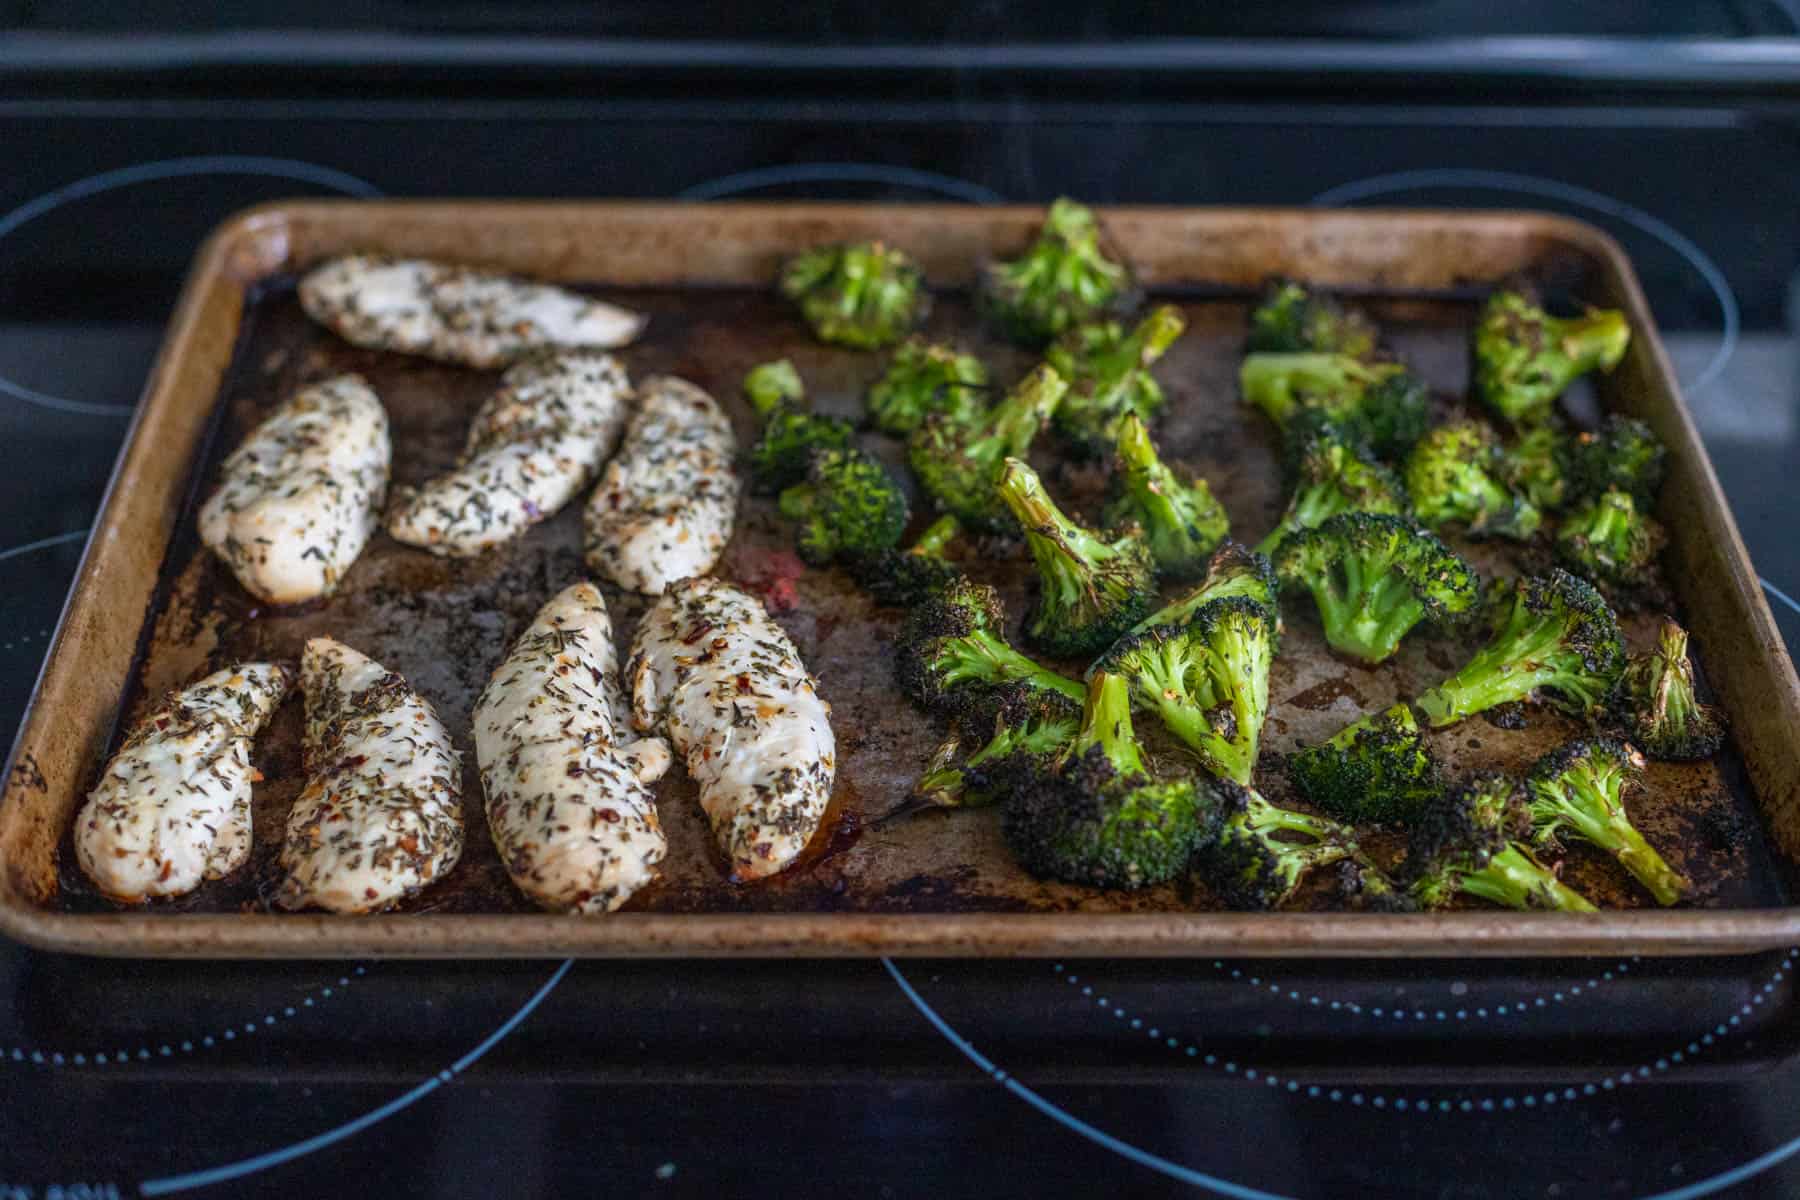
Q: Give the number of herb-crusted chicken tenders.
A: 8